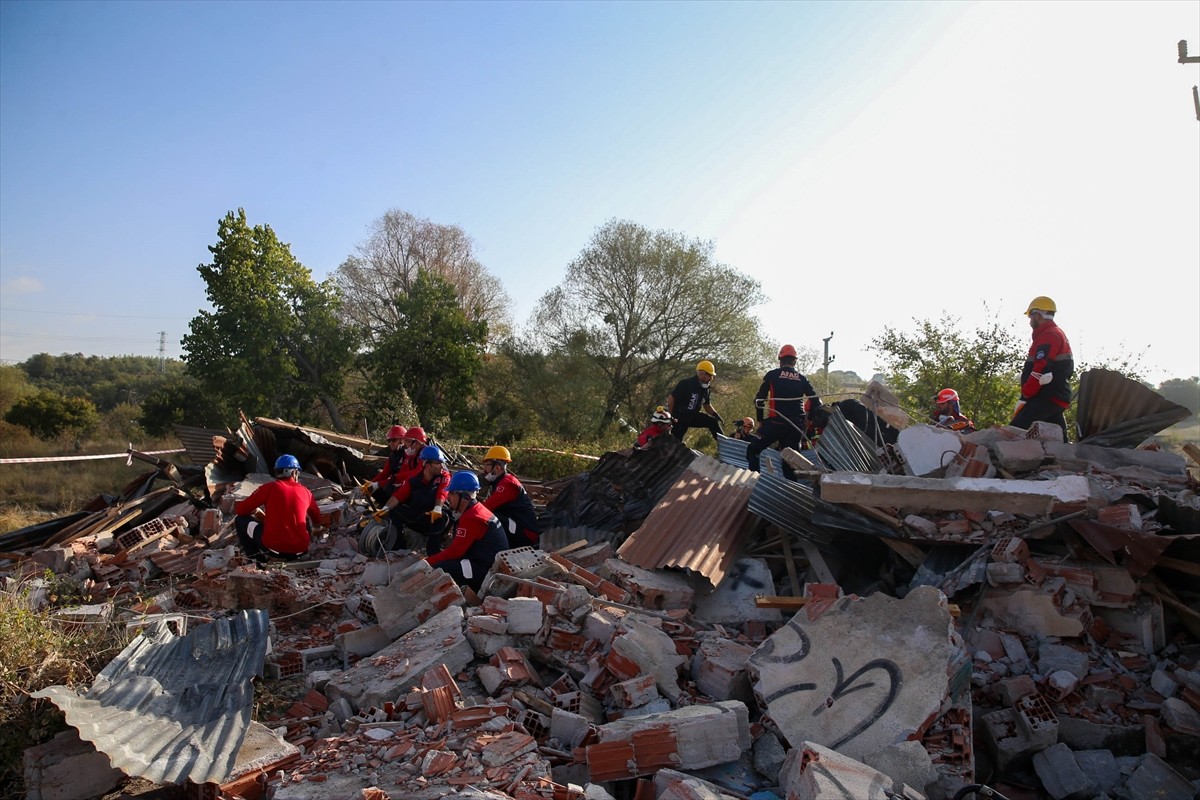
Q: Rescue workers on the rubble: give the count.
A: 12